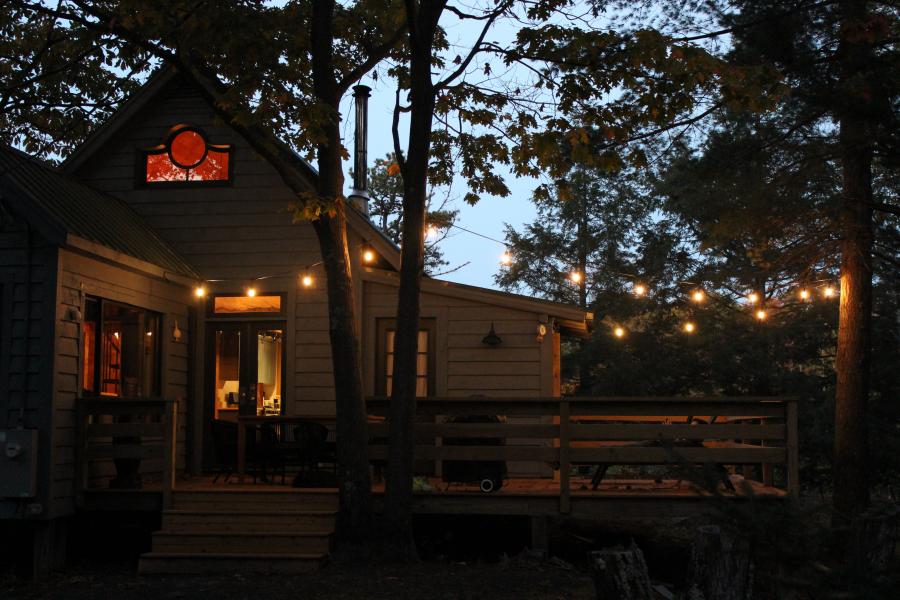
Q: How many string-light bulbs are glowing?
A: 15